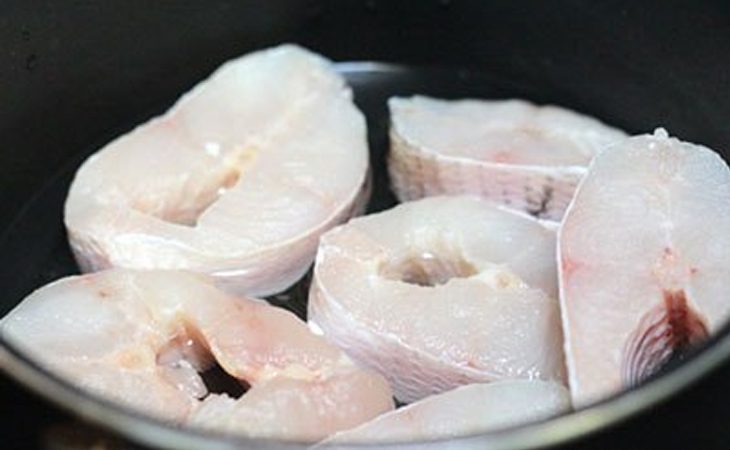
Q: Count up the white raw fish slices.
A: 6